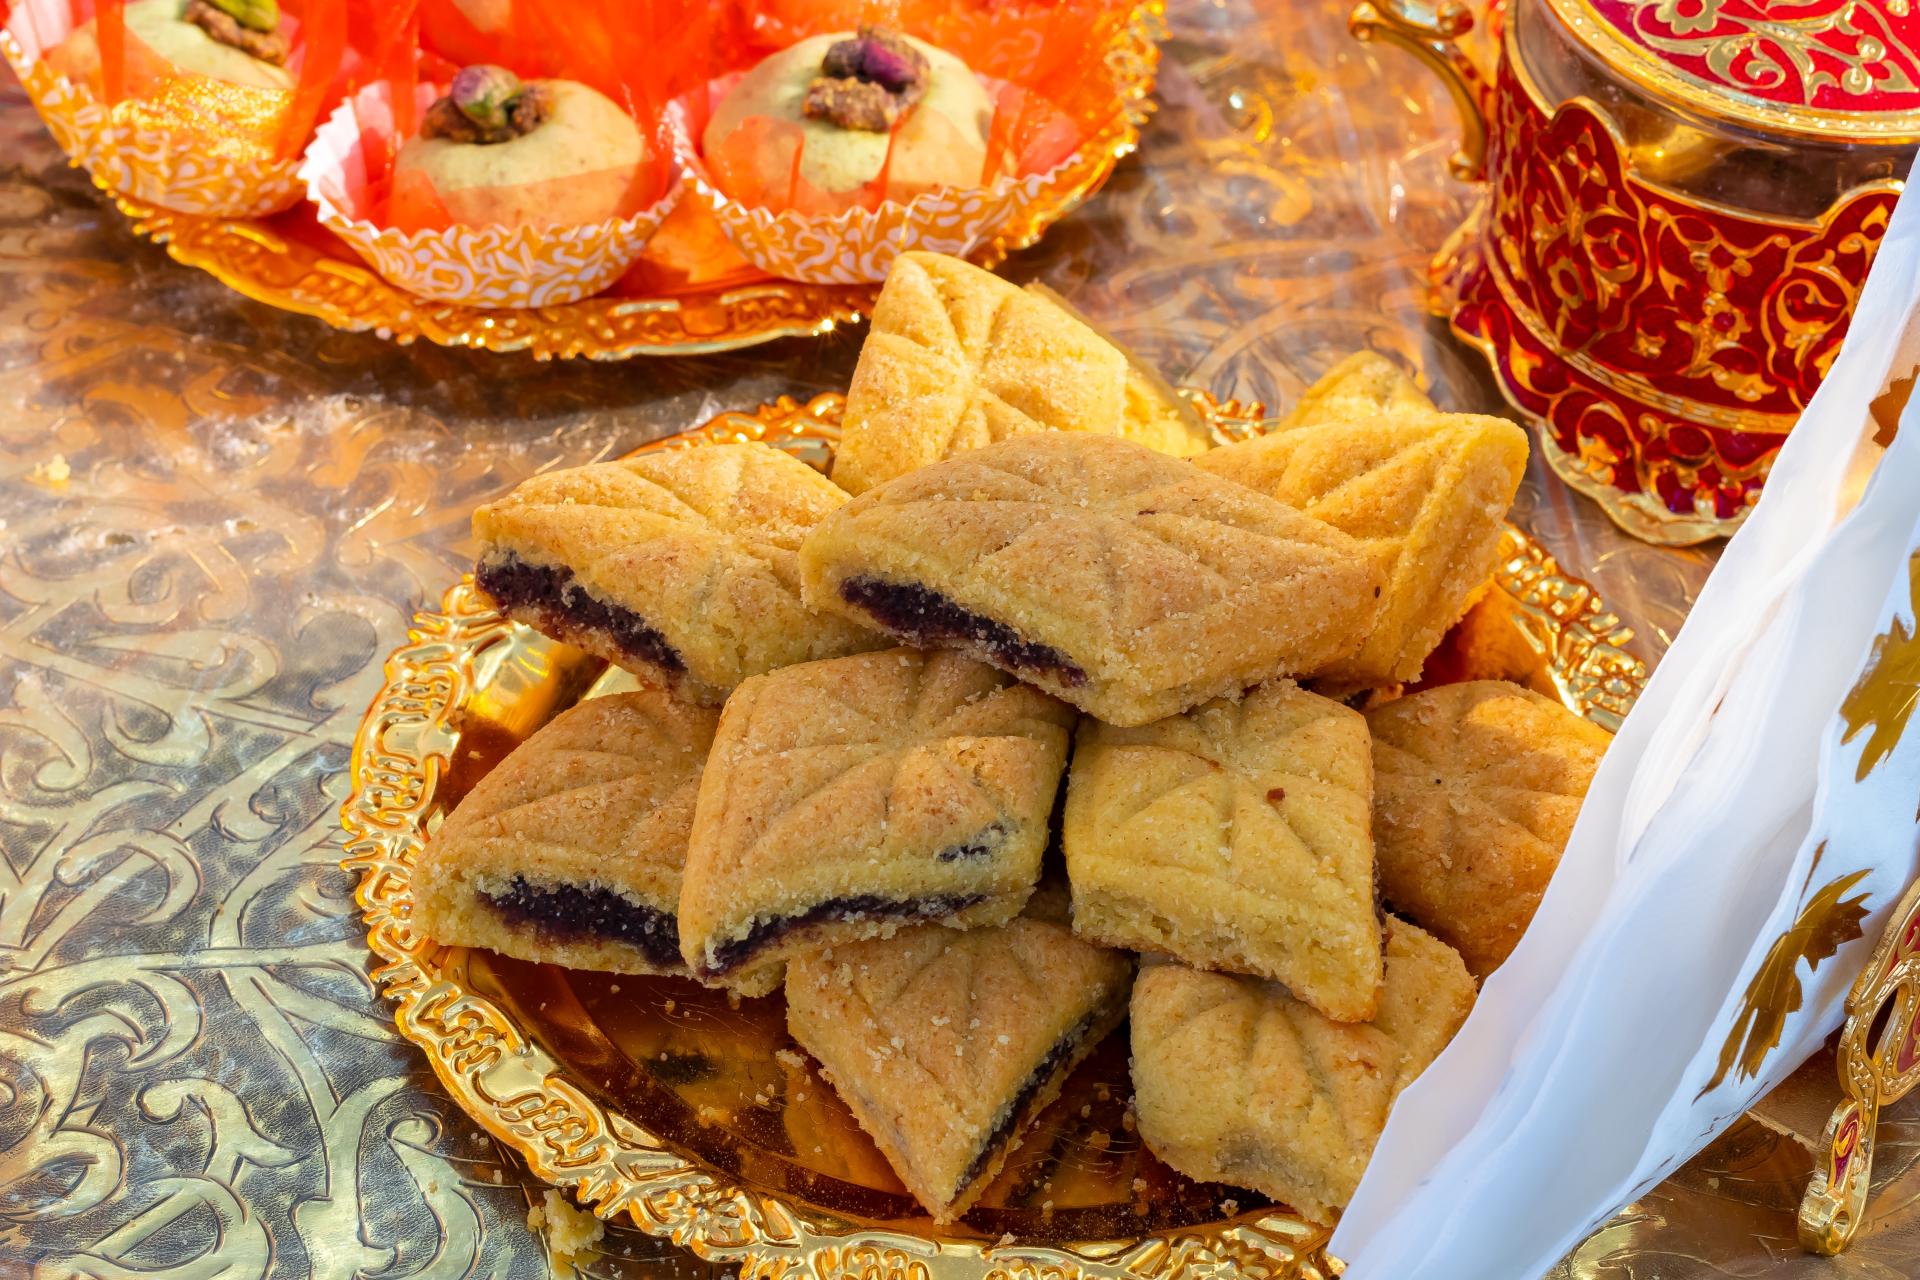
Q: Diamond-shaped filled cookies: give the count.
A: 12